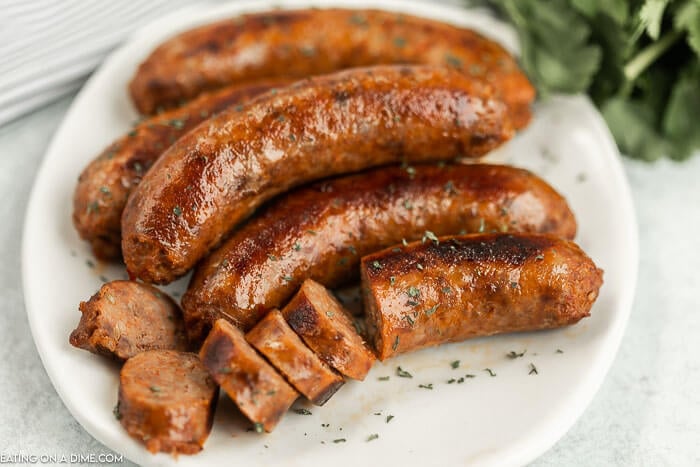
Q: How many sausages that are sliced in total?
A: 1